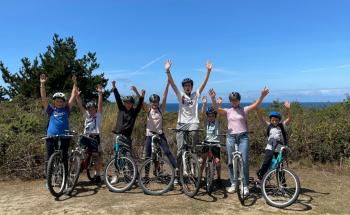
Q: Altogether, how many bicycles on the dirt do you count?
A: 8